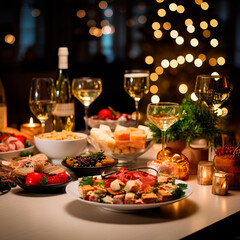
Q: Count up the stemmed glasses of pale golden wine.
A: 5